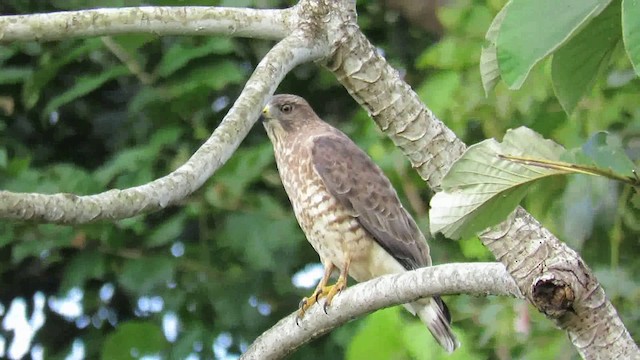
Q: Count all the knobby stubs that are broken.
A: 1